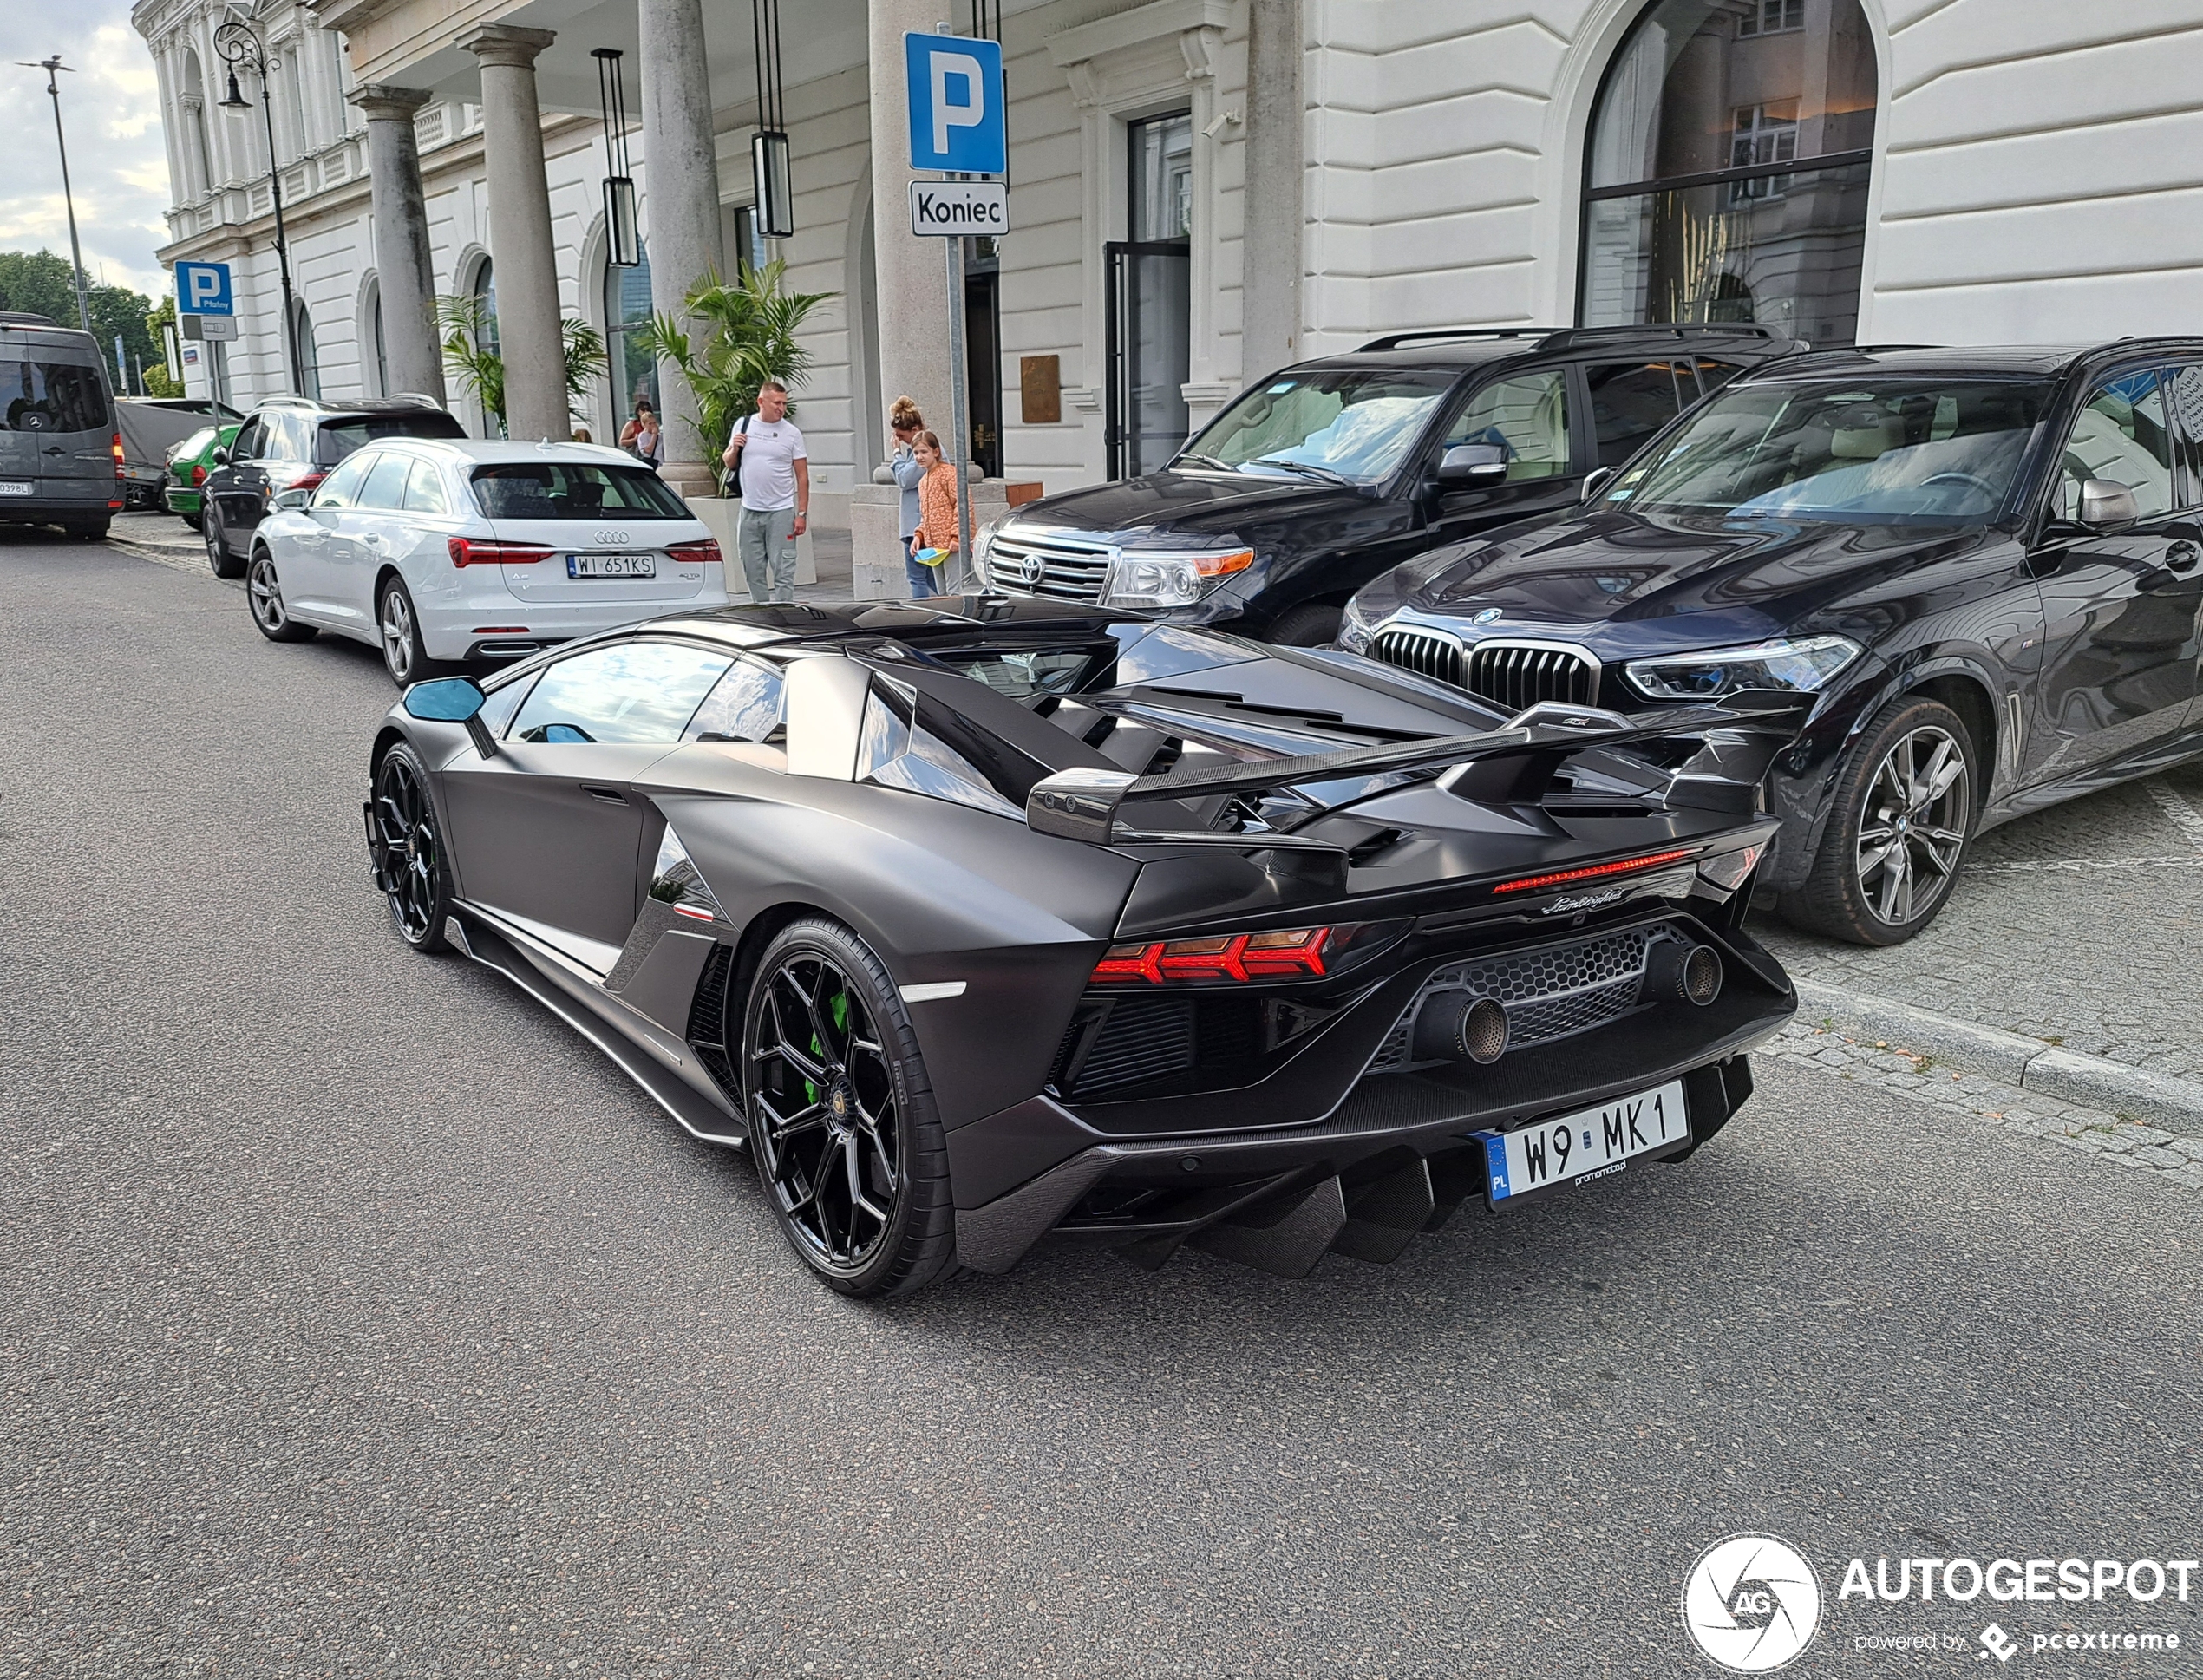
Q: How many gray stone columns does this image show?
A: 5